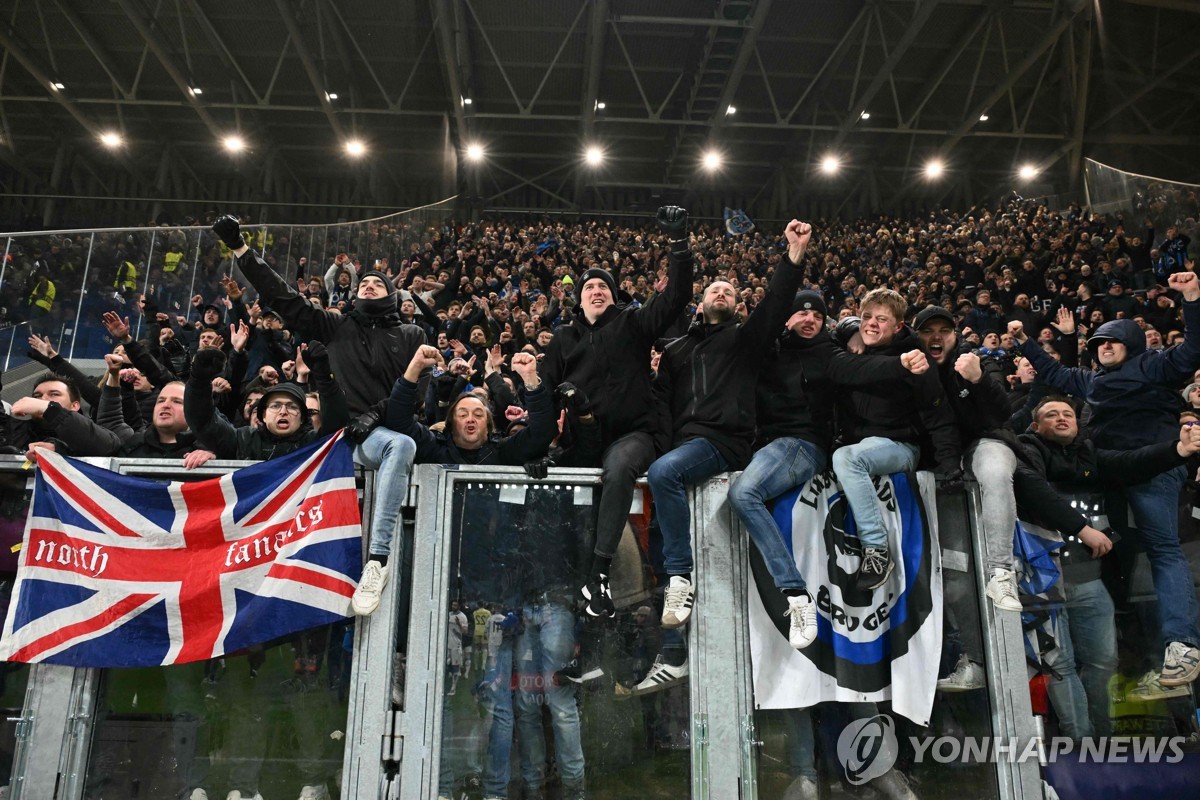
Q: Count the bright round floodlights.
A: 9